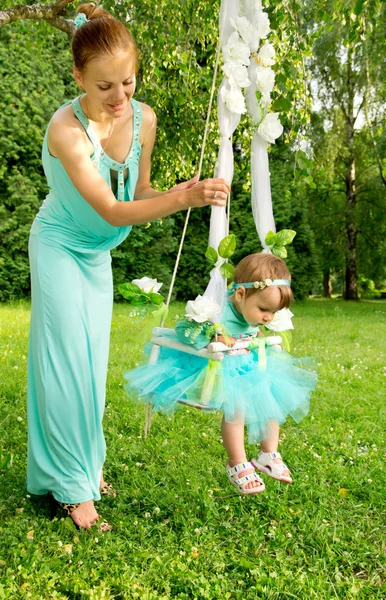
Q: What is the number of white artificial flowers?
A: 11